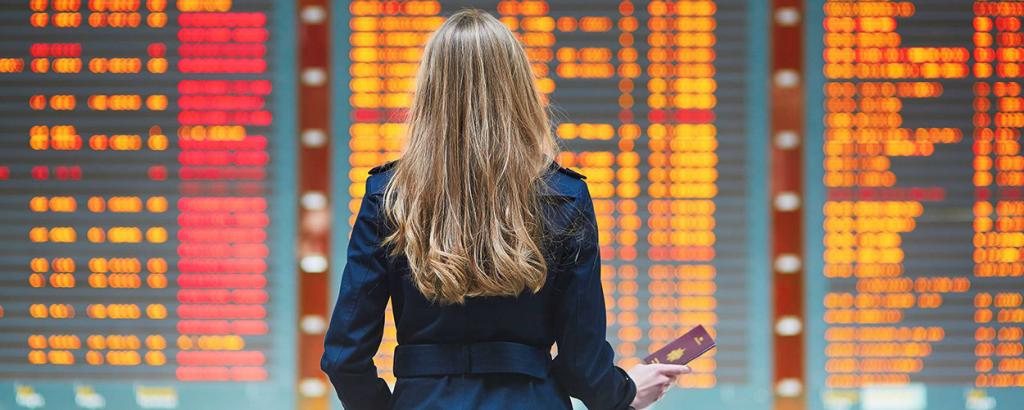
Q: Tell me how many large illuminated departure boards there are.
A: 3